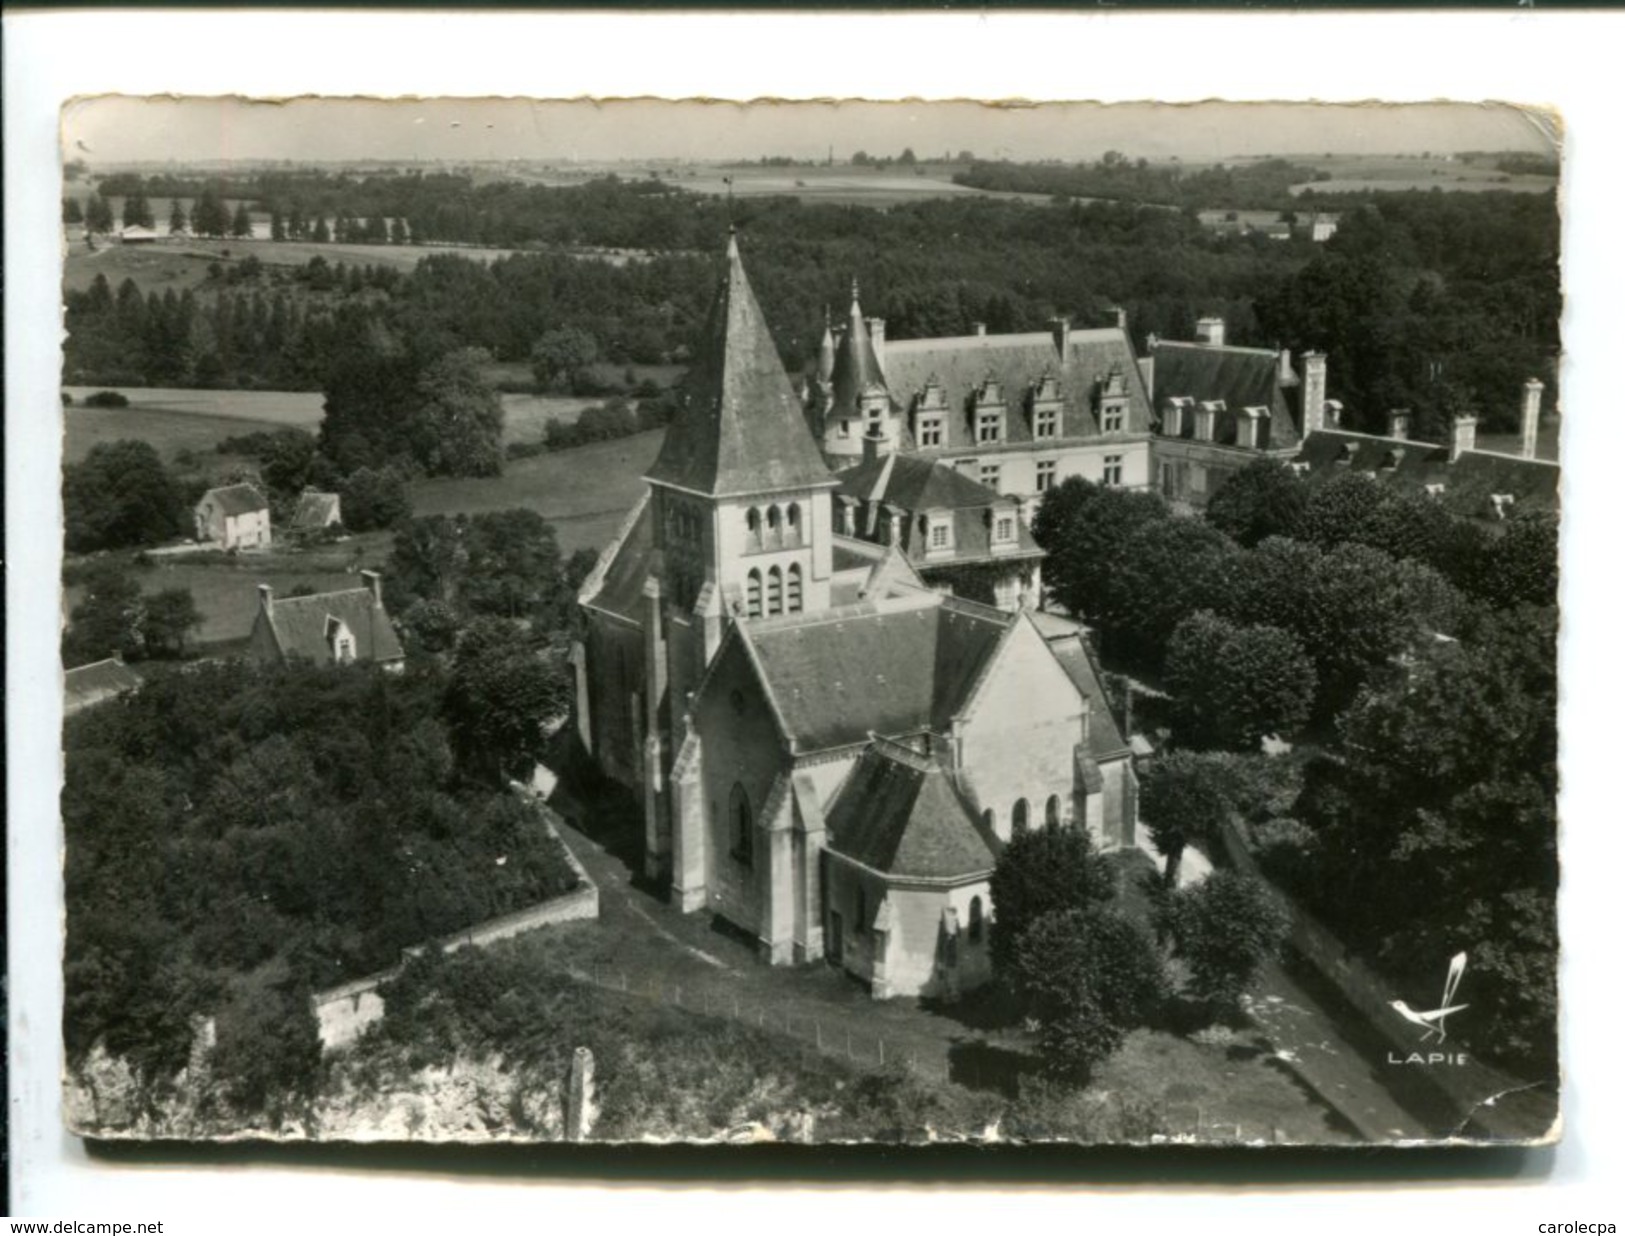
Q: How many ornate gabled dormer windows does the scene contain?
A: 4